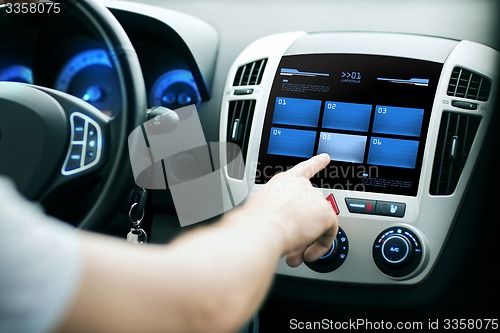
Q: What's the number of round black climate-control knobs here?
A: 2